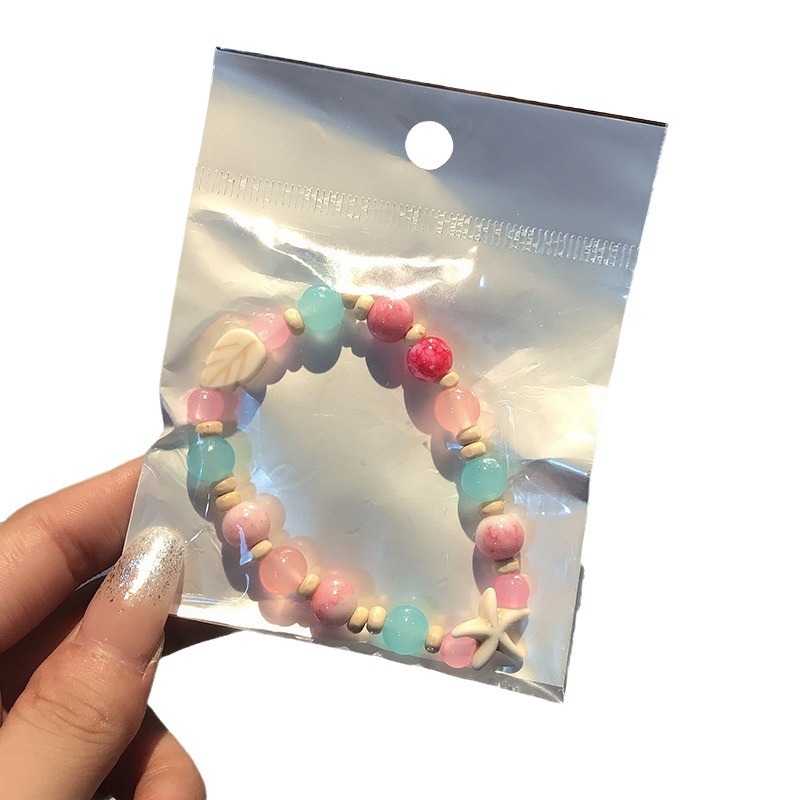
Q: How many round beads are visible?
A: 15